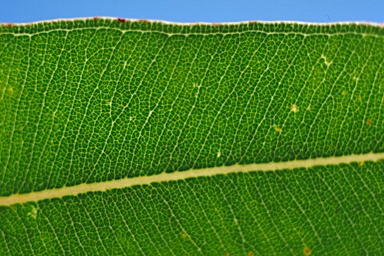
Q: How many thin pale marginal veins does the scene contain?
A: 1